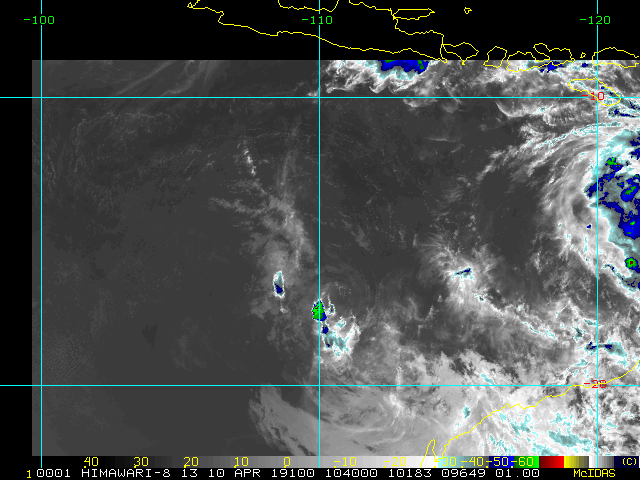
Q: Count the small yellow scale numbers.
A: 11